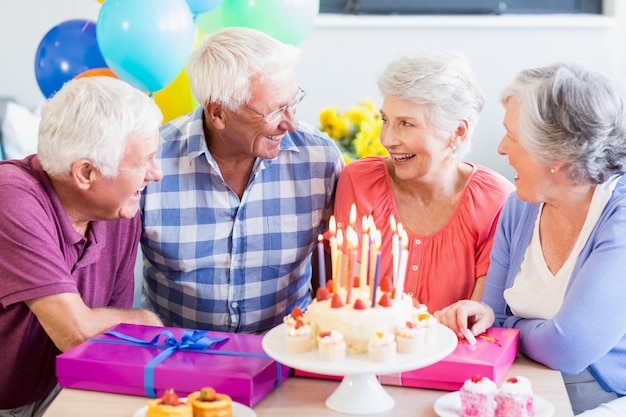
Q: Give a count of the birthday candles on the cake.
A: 13